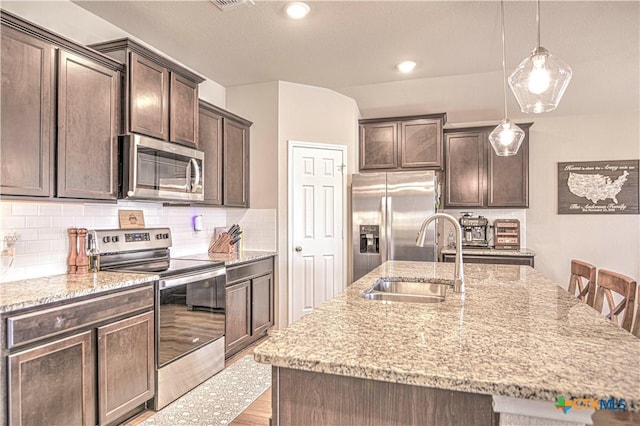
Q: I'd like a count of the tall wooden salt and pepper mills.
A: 2